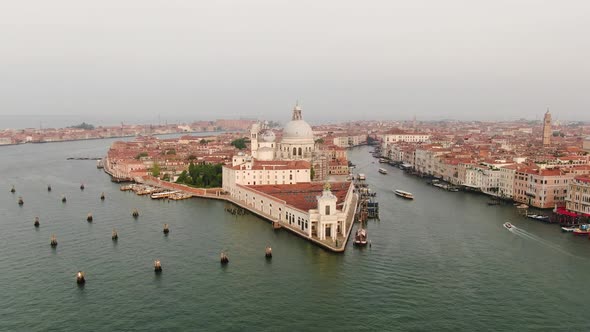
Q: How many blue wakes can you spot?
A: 0